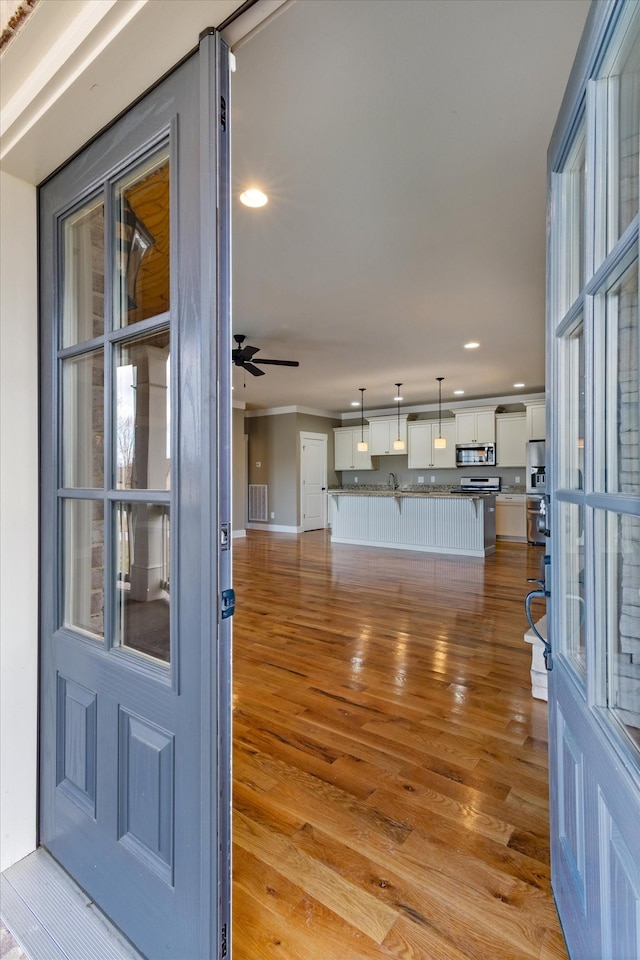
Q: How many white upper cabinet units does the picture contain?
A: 6